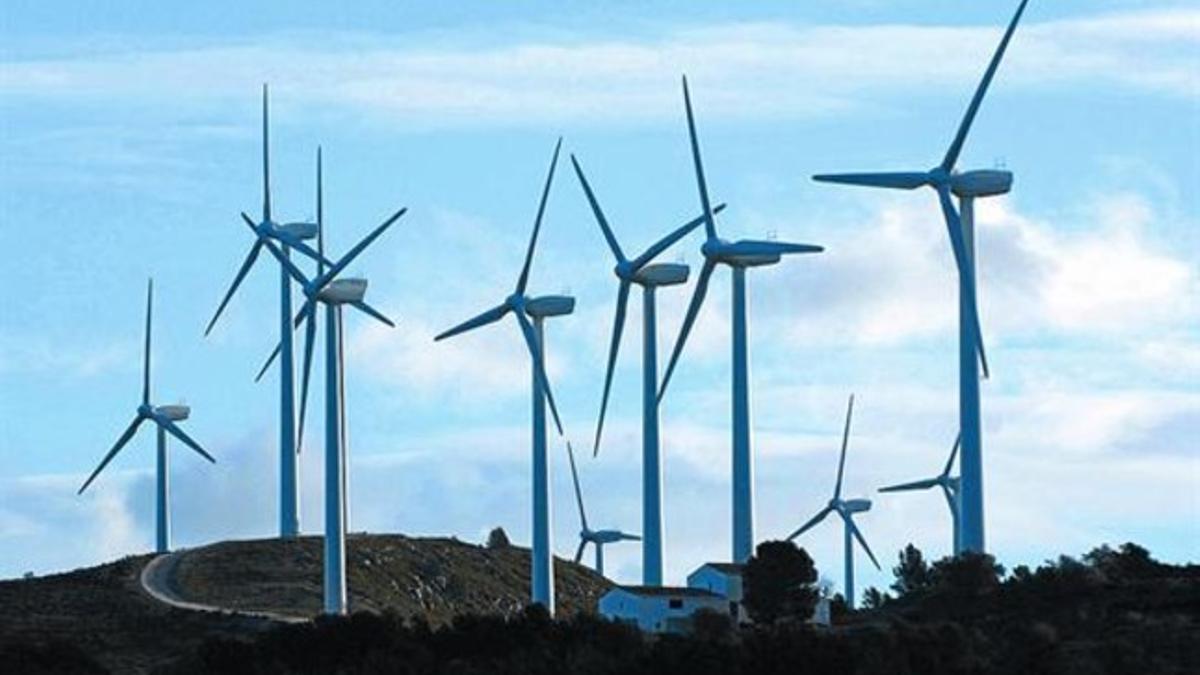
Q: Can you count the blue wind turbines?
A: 11